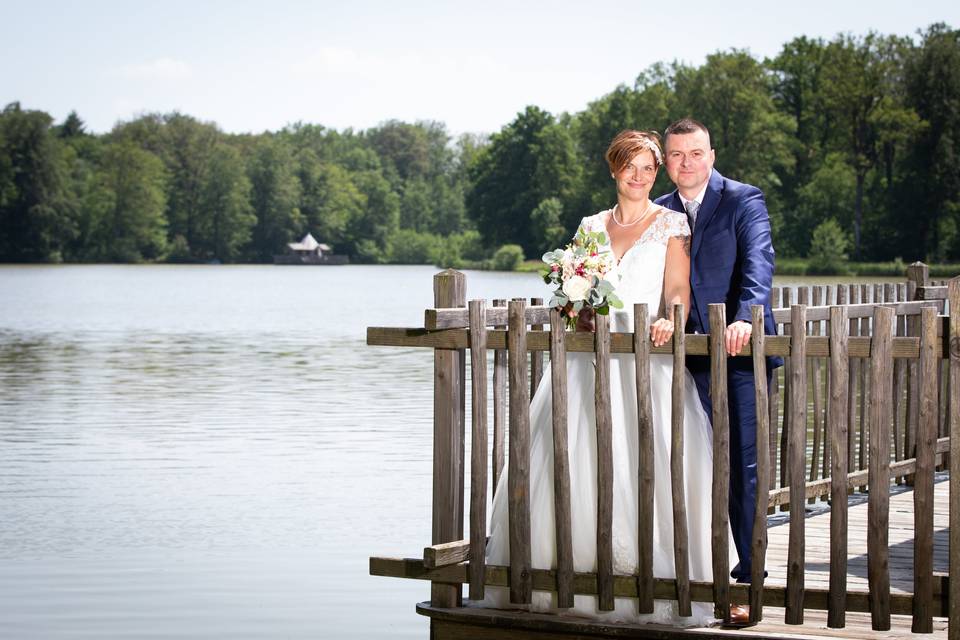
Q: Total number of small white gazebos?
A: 1